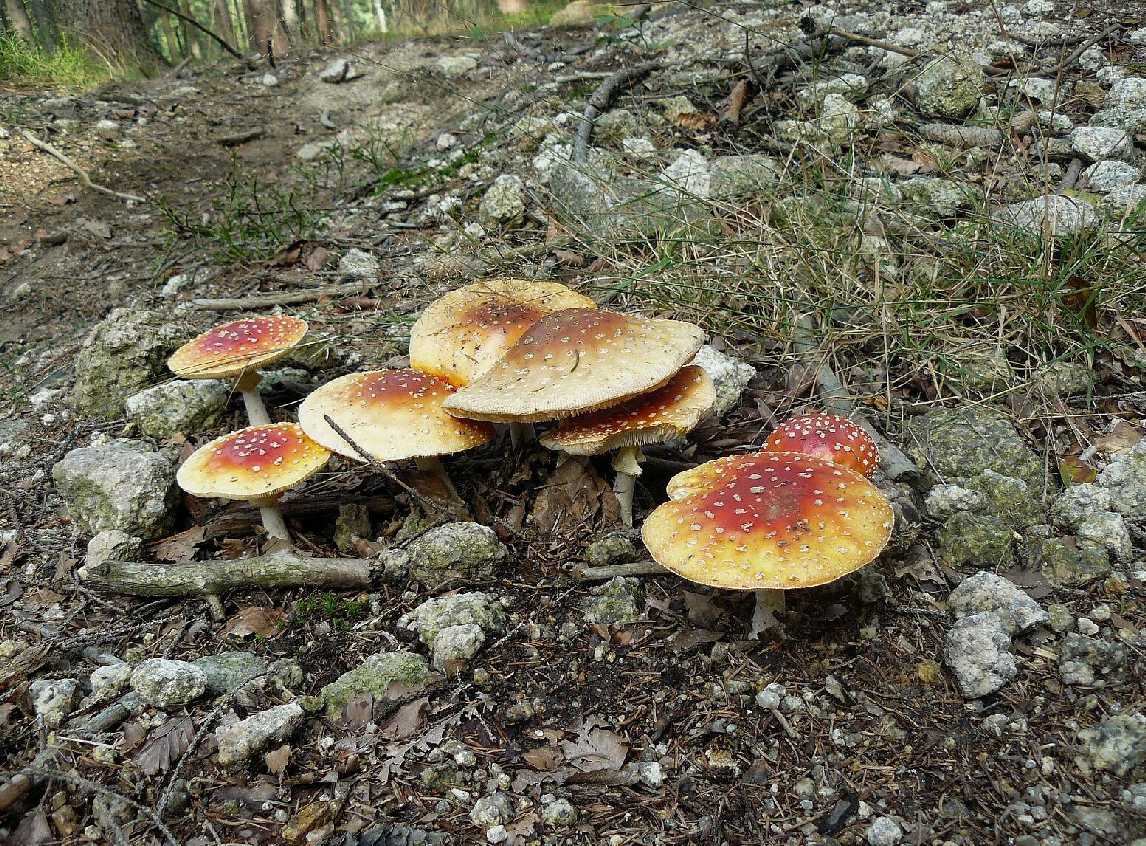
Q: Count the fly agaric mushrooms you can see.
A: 8